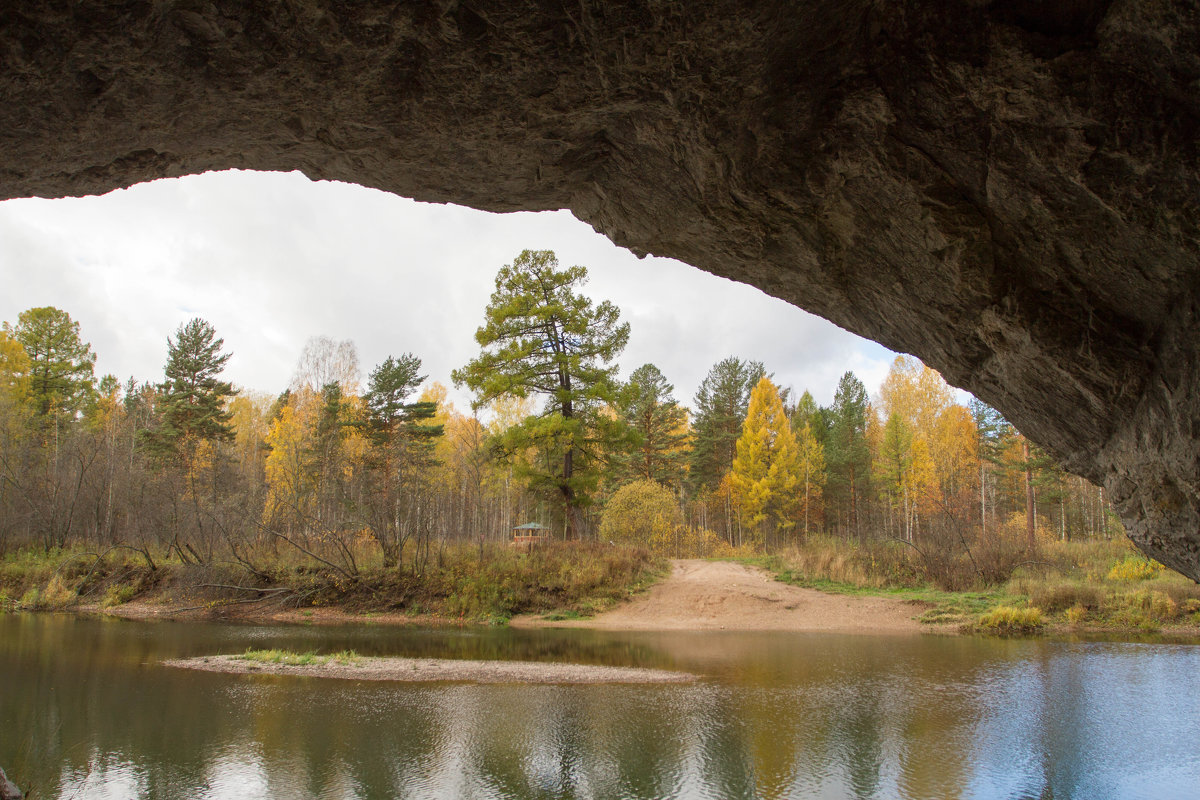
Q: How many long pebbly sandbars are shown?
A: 1